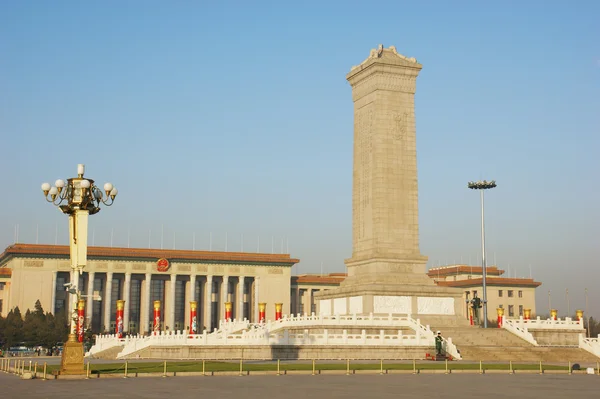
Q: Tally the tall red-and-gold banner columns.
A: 12